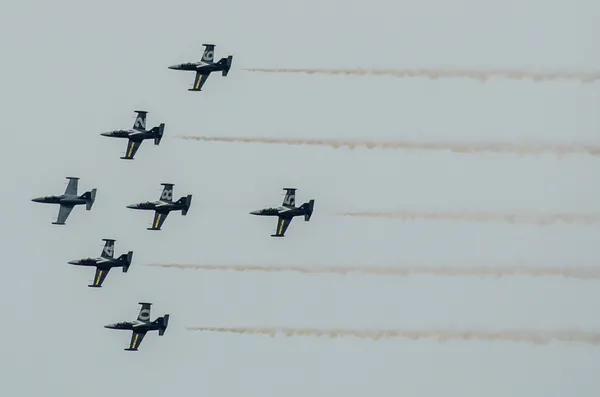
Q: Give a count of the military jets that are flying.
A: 7